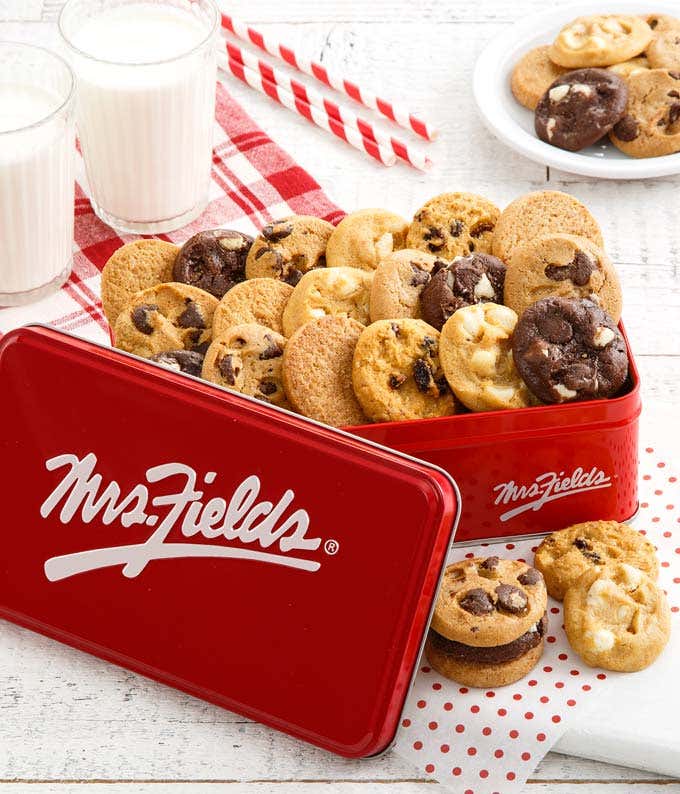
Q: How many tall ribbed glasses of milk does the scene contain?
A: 2